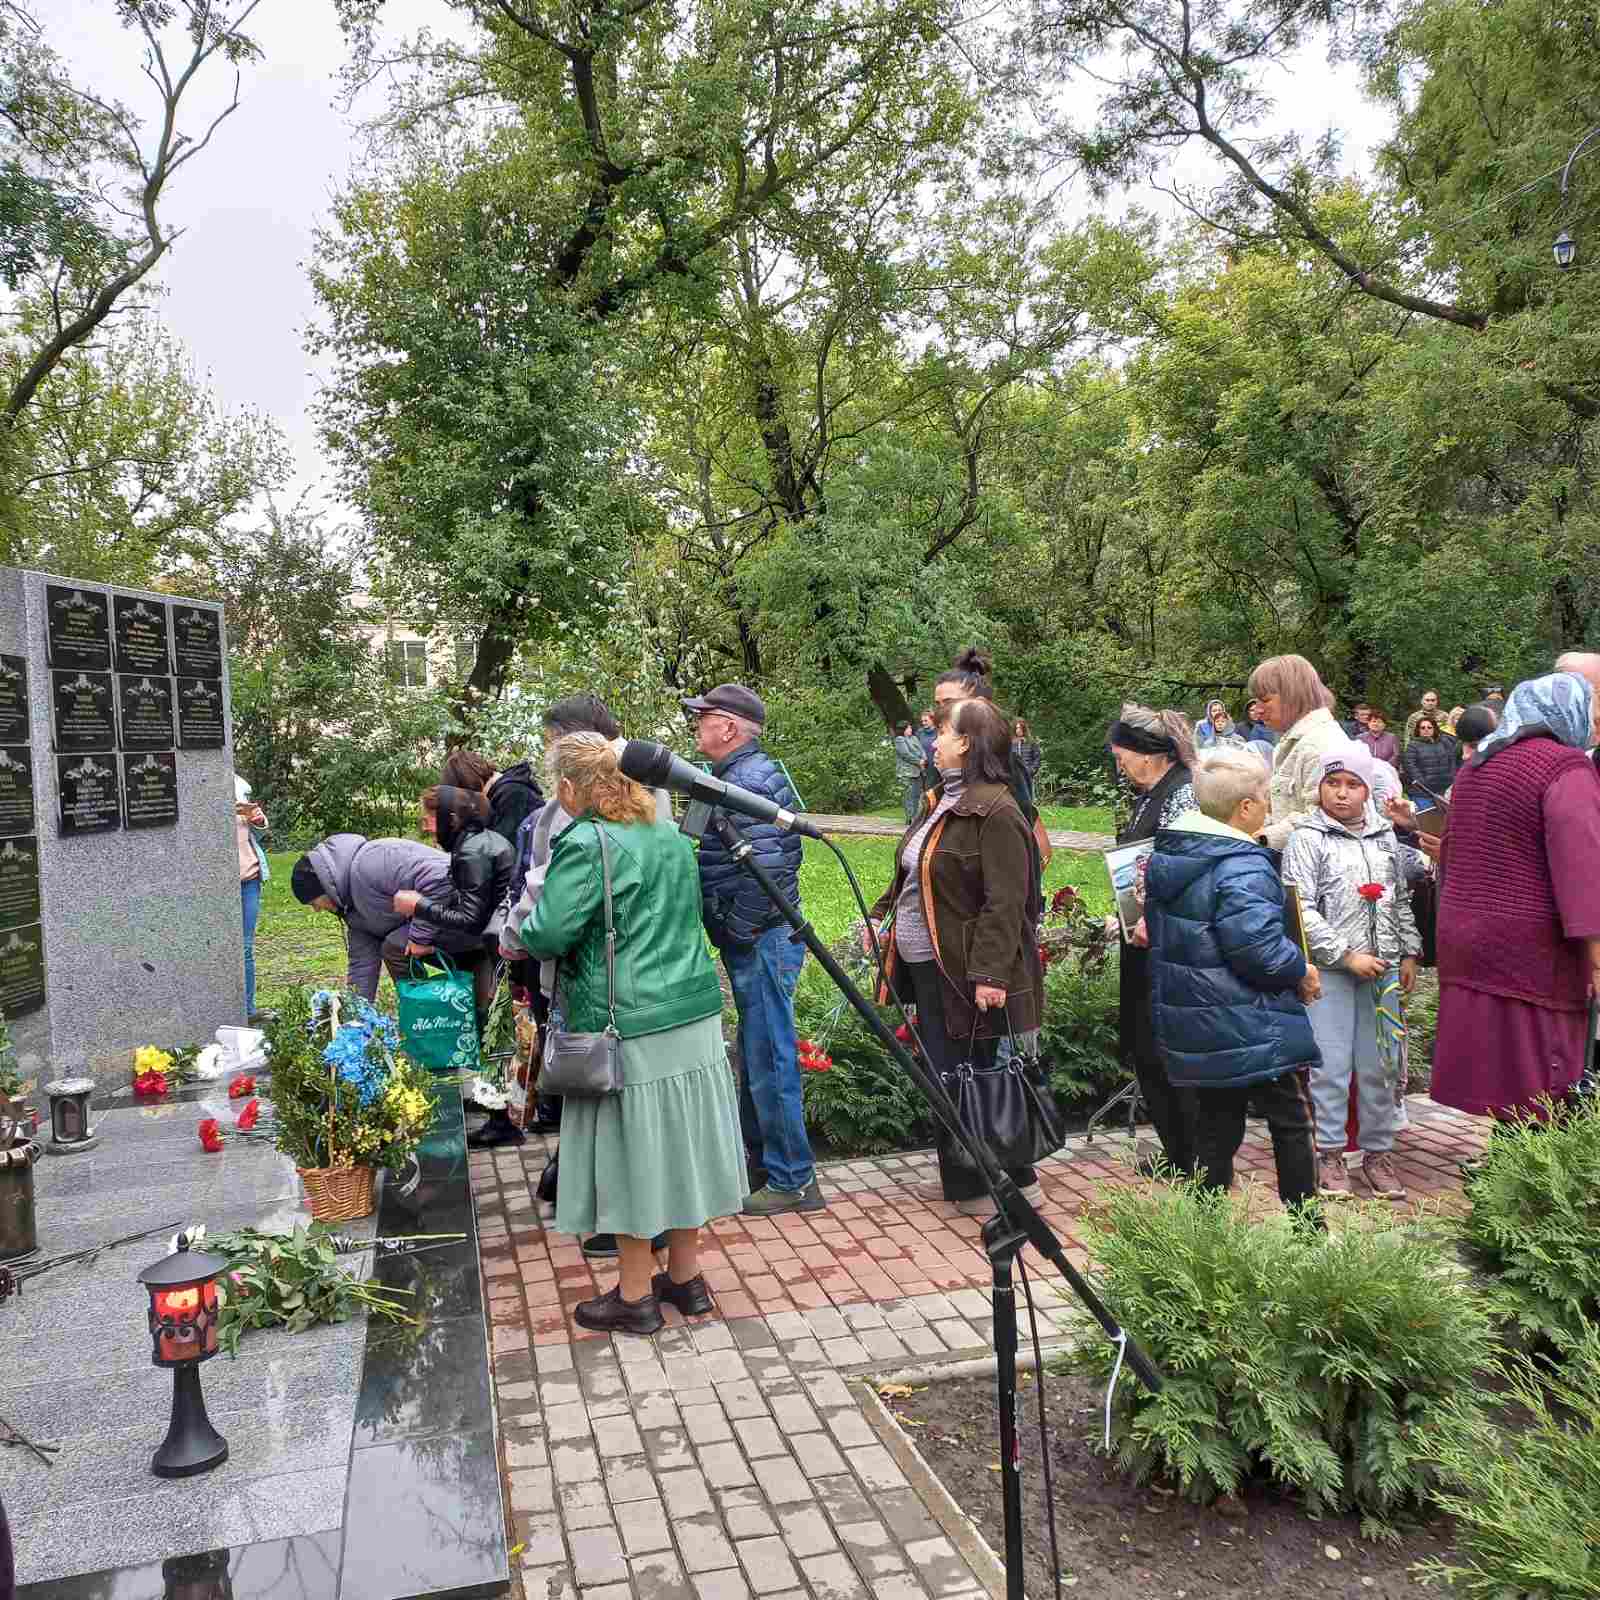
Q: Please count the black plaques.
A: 12